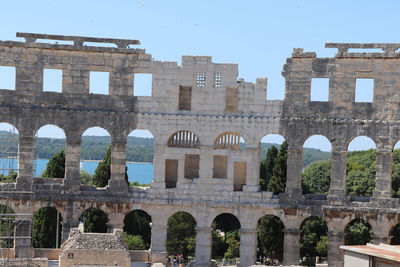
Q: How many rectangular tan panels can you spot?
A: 6